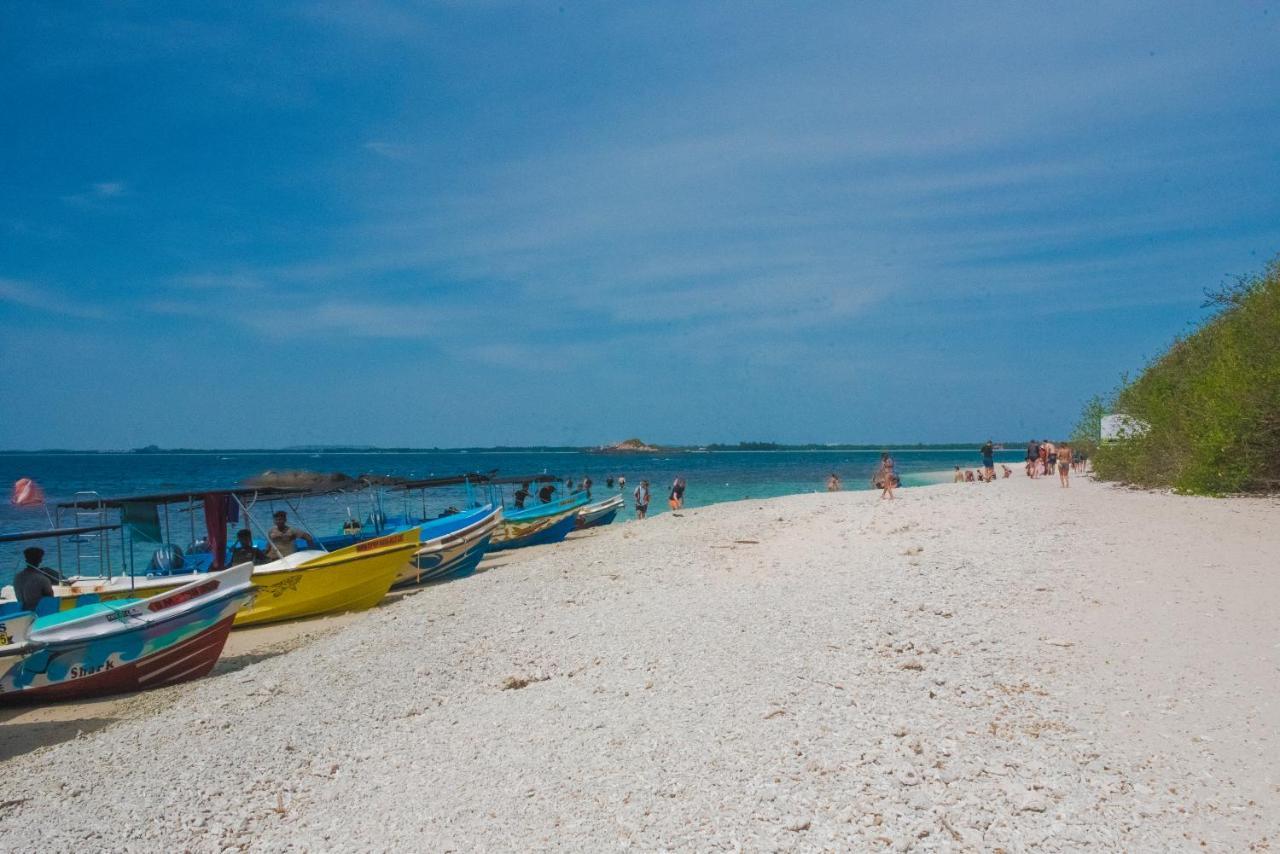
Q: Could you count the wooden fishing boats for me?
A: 5